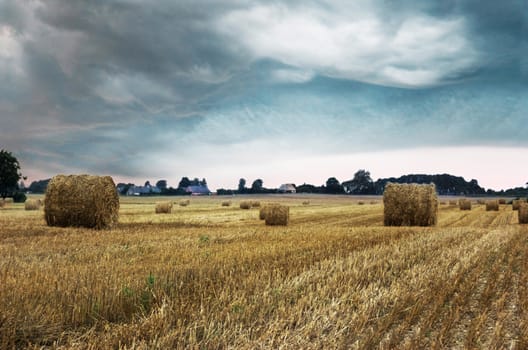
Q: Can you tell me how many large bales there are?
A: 2